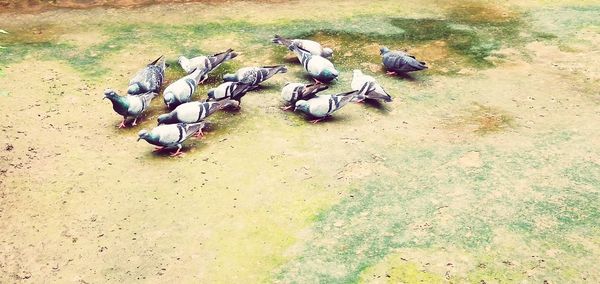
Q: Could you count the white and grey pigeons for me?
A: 14